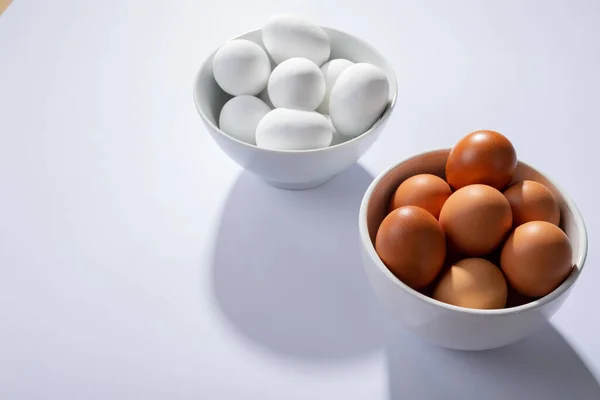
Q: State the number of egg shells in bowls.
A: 14